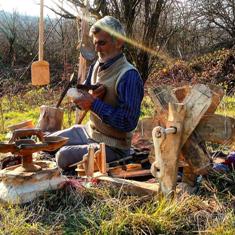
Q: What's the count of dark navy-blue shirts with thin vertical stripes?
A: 1